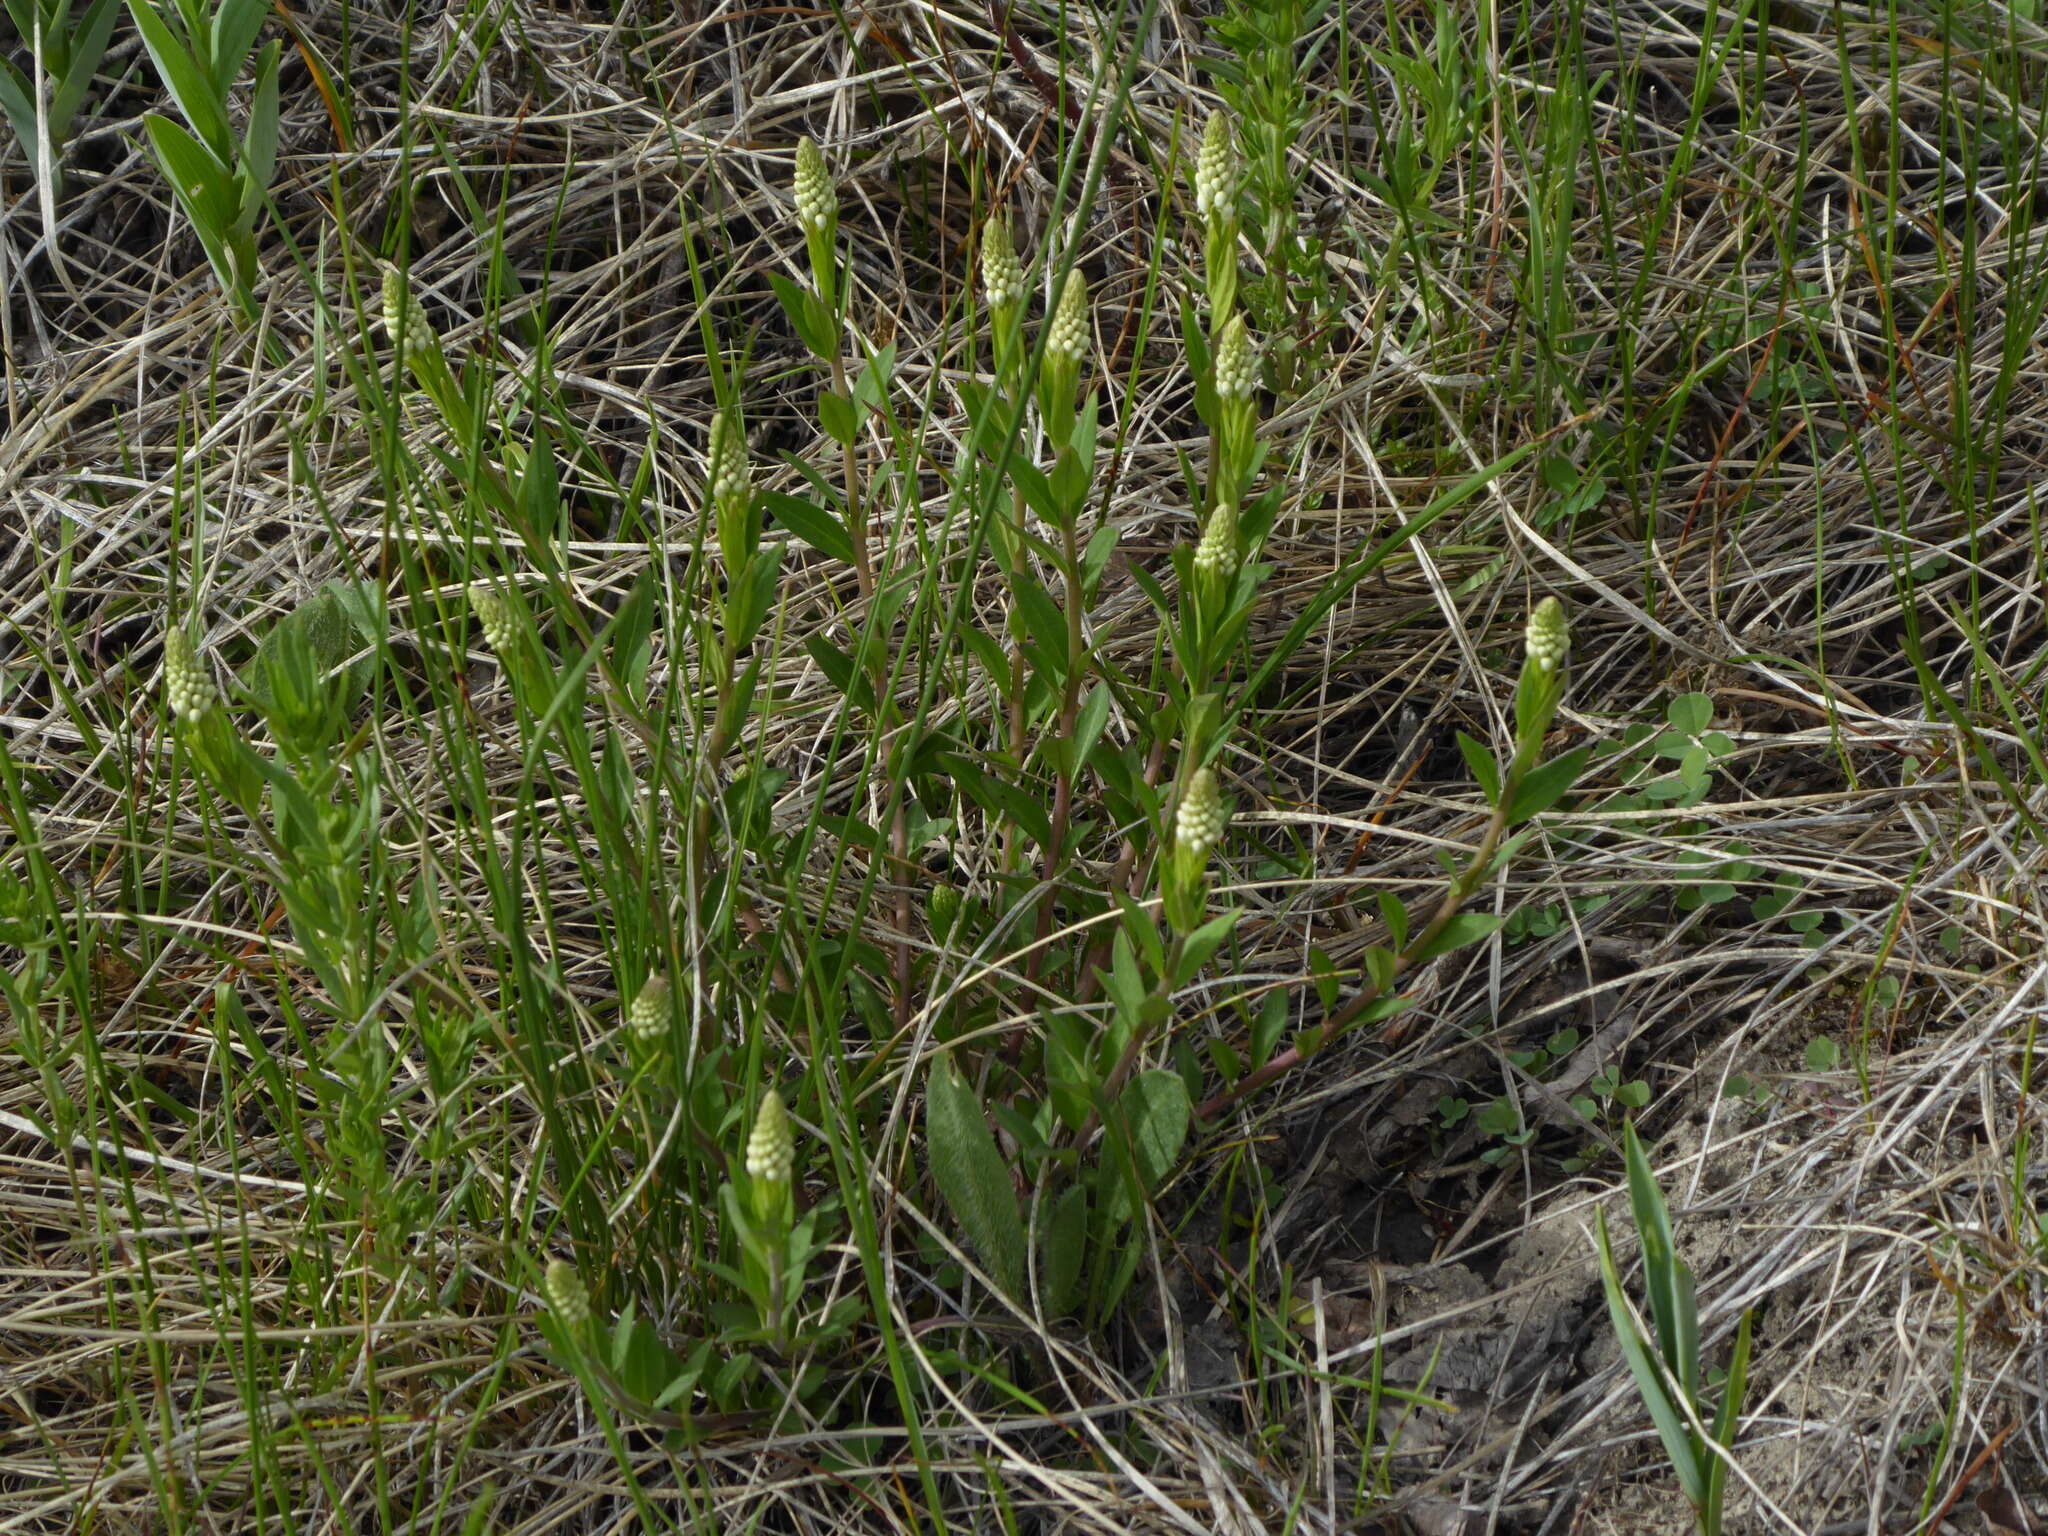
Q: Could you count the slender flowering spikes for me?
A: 15